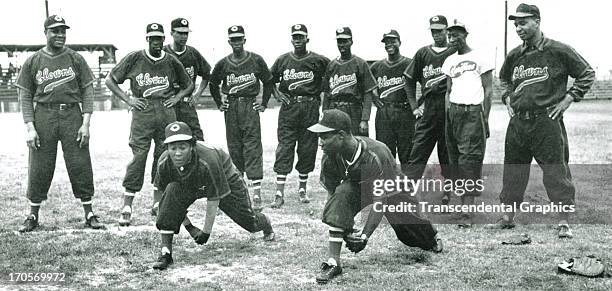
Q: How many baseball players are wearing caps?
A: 12